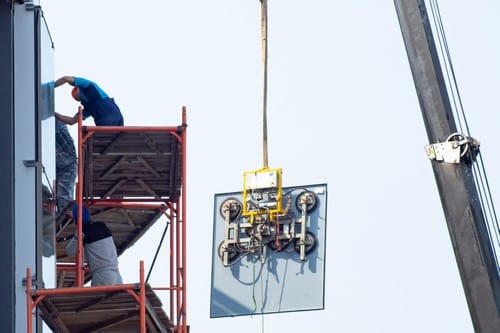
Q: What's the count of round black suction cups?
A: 4